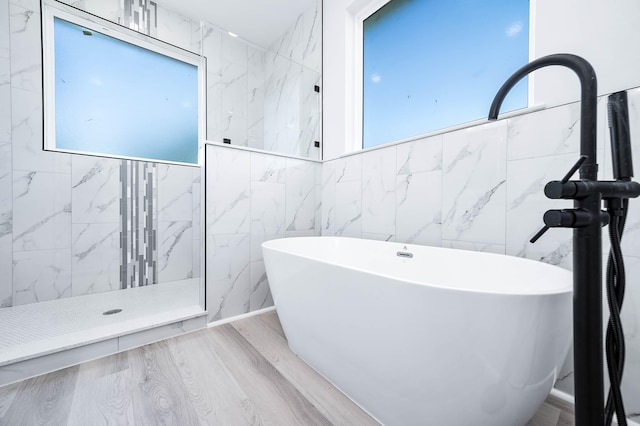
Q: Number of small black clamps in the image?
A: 3